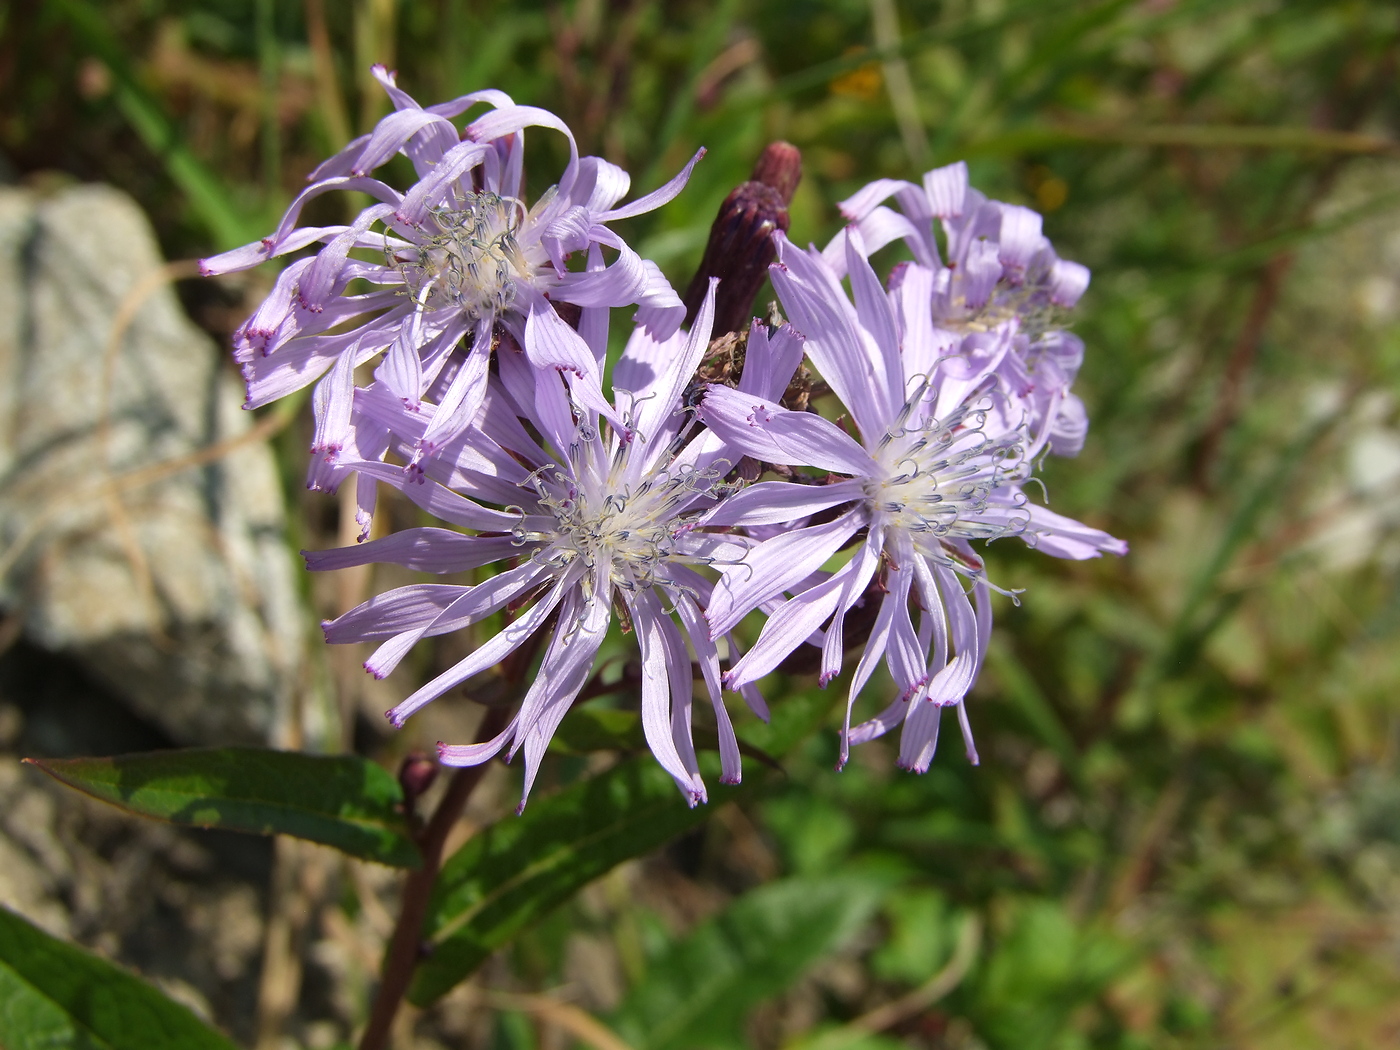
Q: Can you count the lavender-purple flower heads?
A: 4